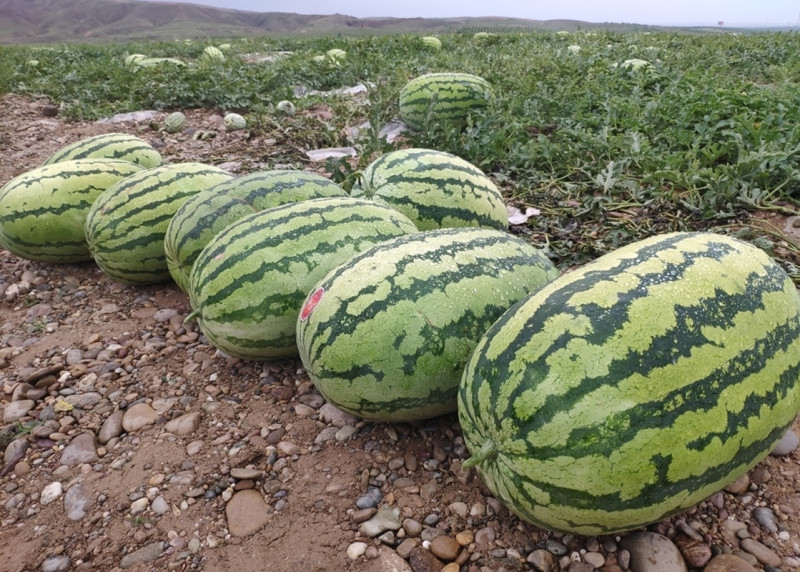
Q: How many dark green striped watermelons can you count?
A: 9